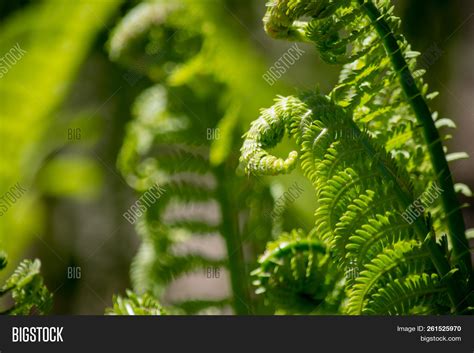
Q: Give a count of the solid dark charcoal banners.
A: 1